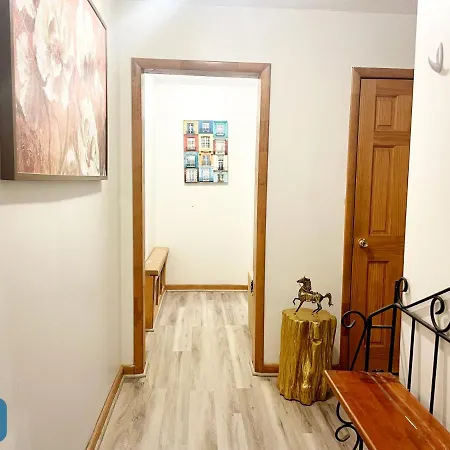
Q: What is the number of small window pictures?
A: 12